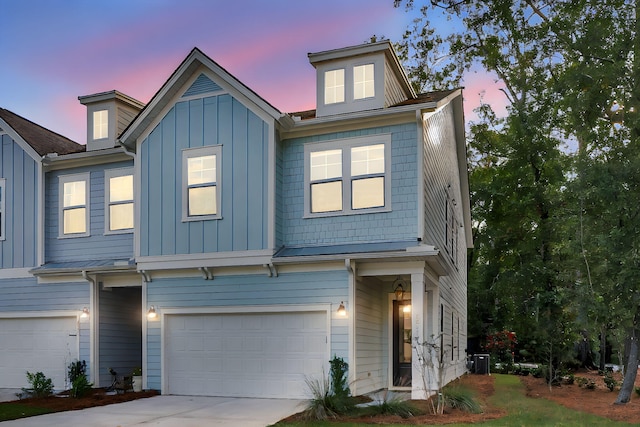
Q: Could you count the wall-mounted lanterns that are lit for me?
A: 3